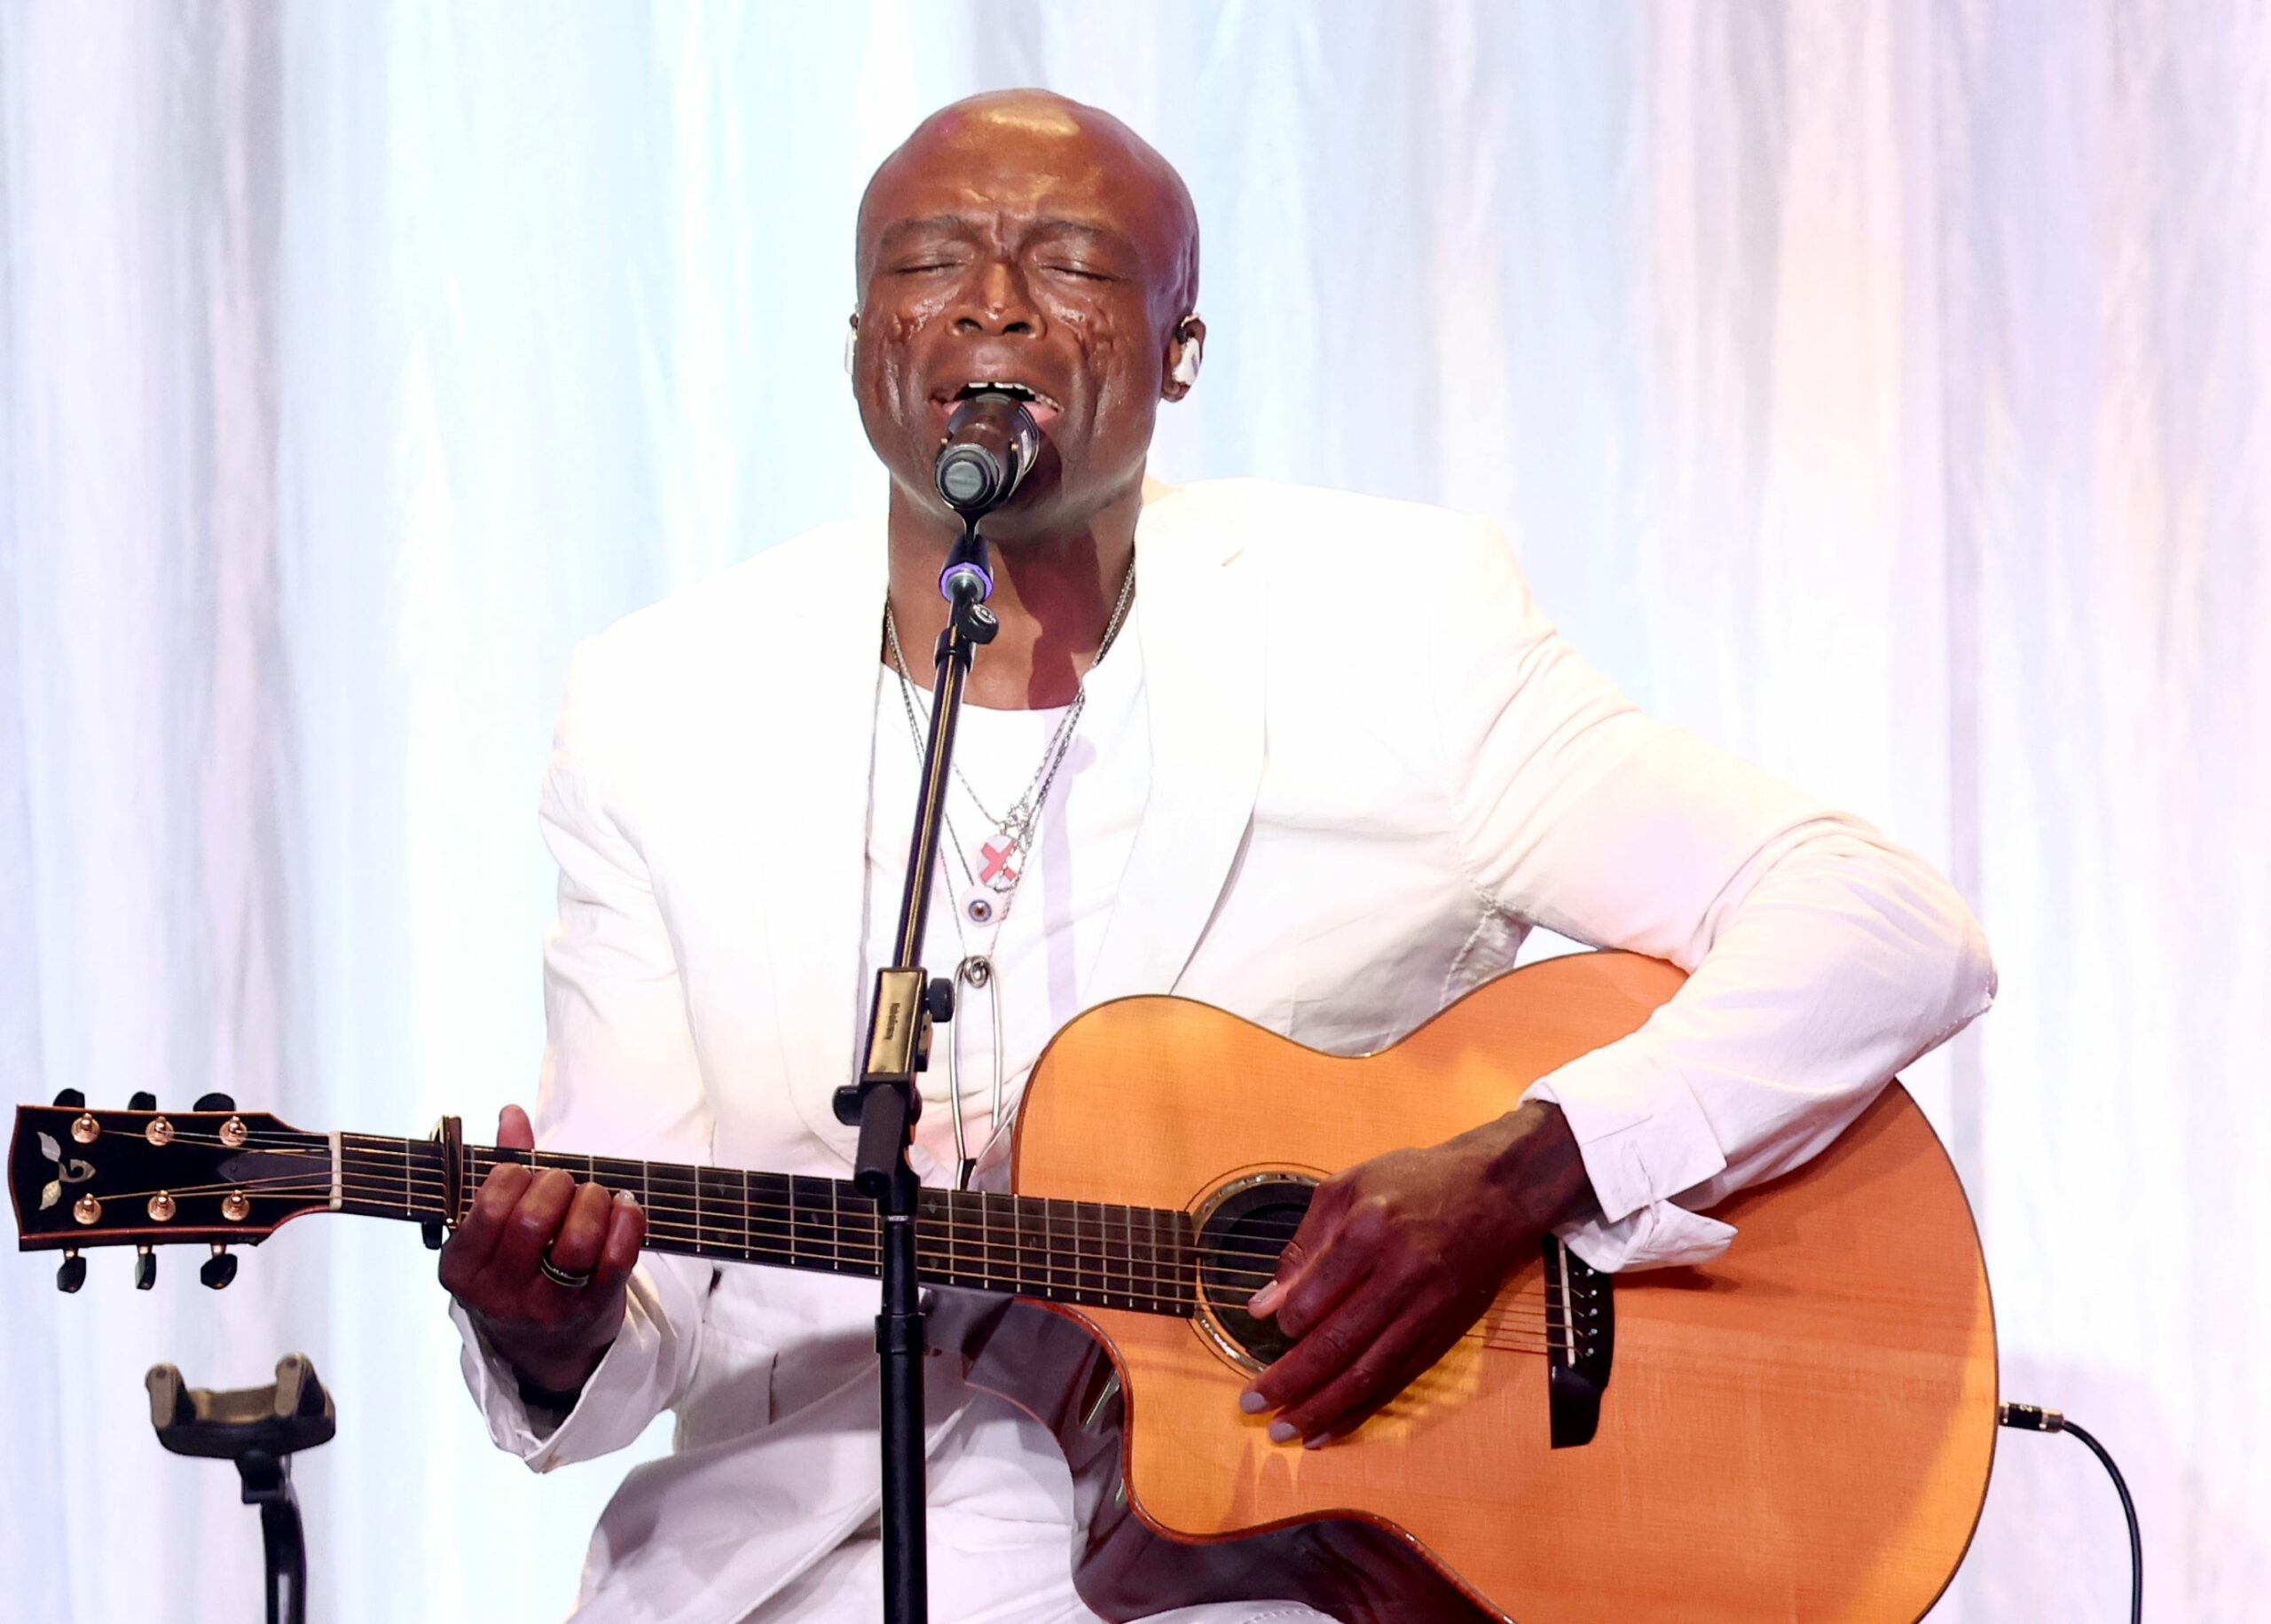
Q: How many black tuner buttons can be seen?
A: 6